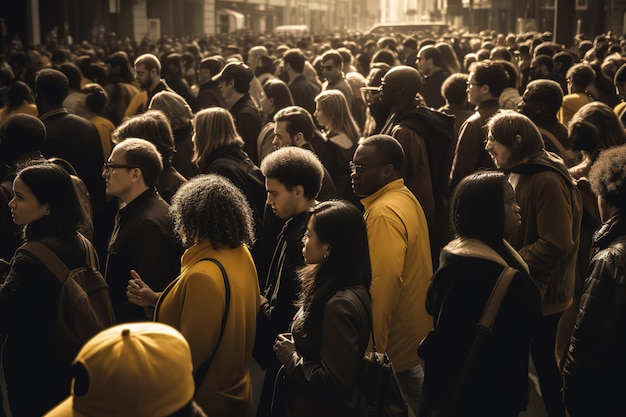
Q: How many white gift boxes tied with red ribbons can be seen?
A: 0